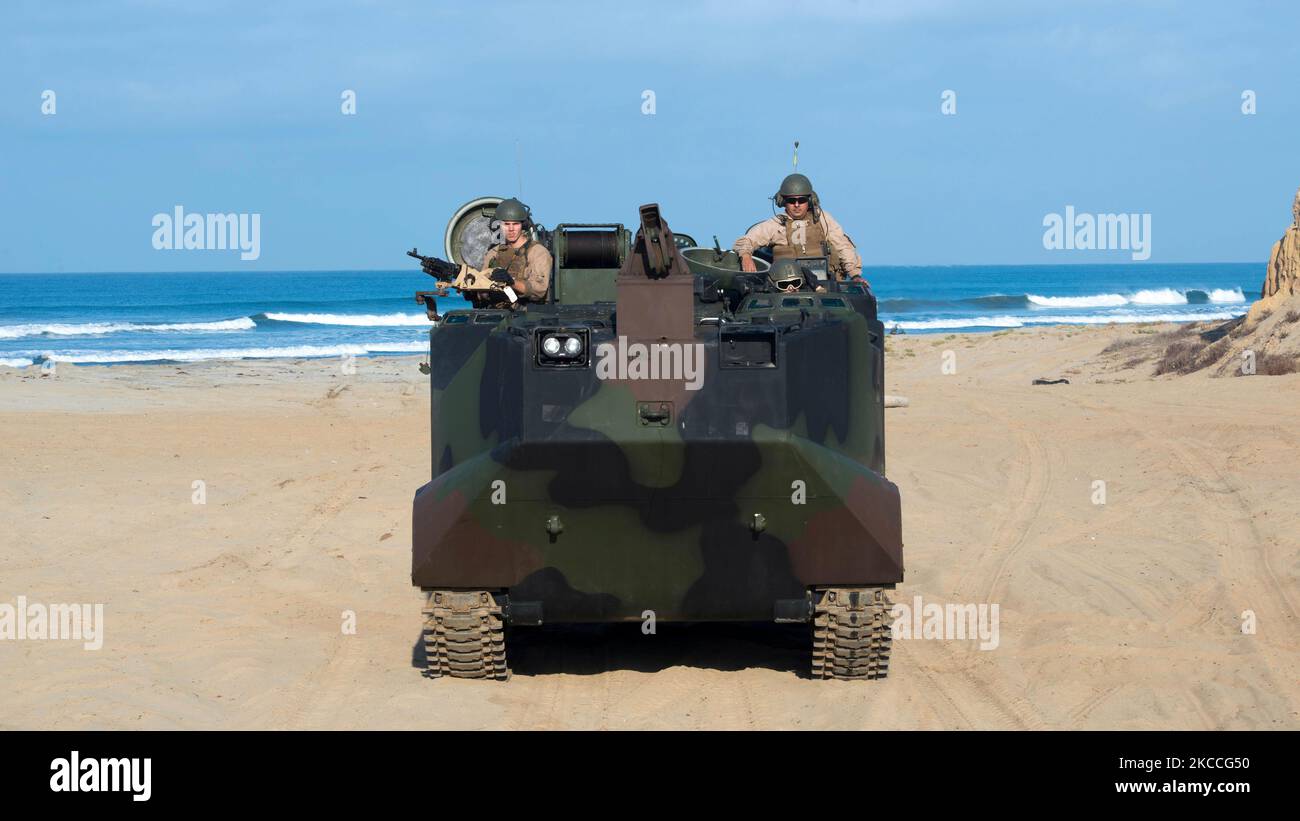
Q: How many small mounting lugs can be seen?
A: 2